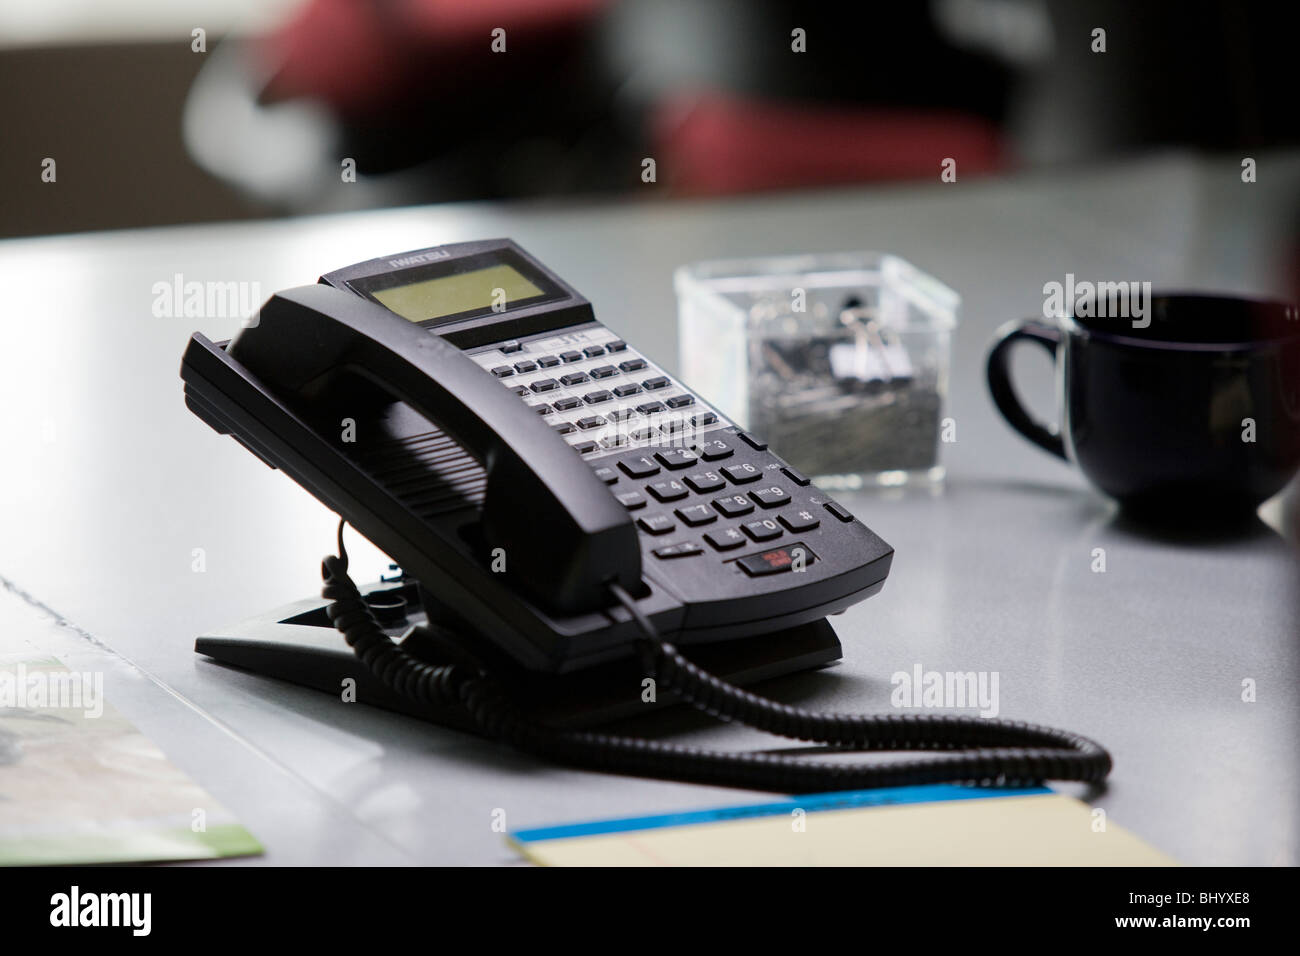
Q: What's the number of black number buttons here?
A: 10